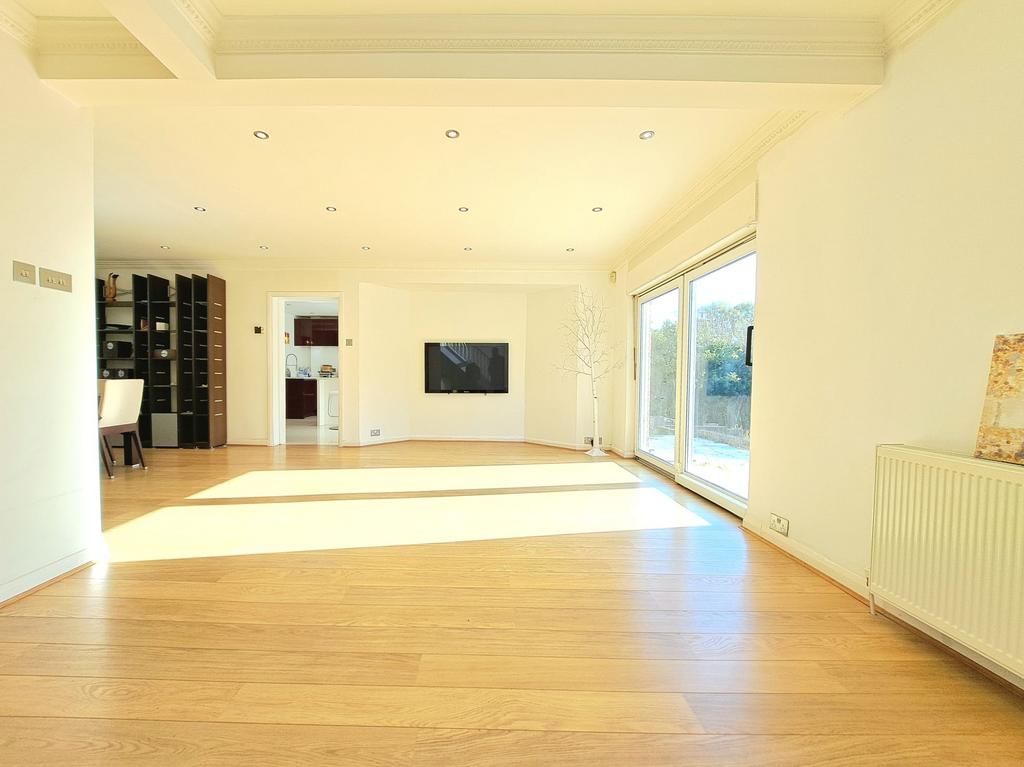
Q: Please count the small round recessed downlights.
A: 12